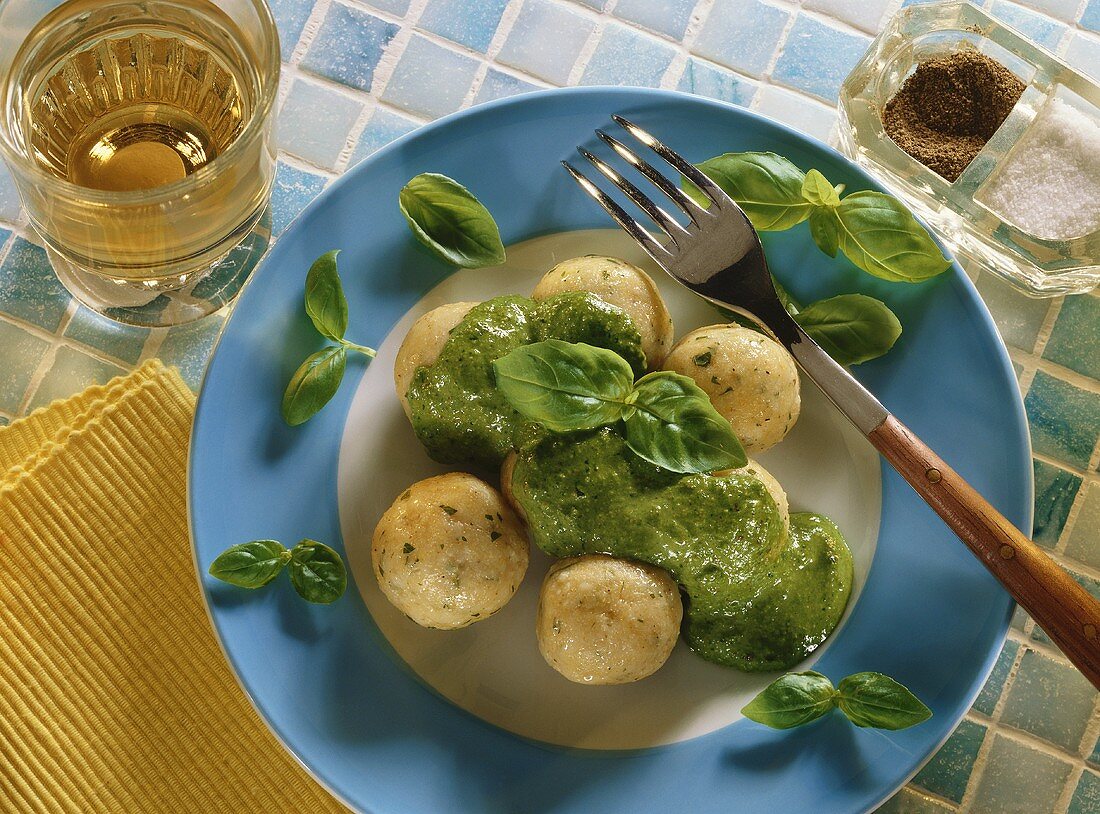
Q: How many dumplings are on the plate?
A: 7